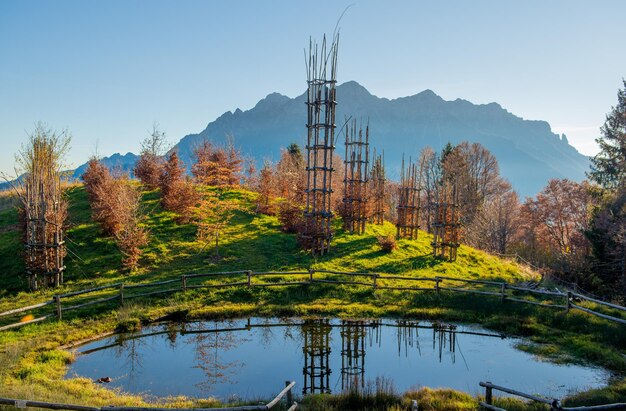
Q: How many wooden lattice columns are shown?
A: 6